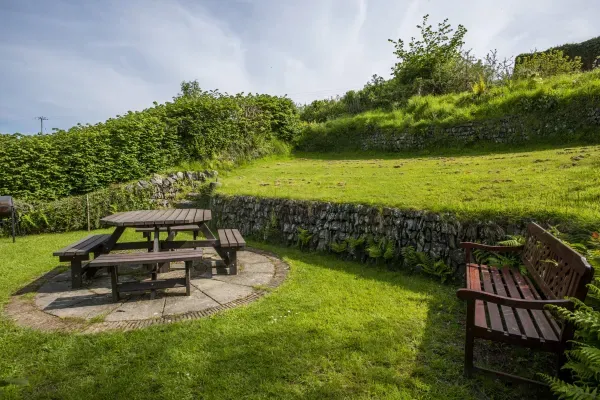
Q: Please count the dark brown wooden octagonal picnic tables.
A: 1